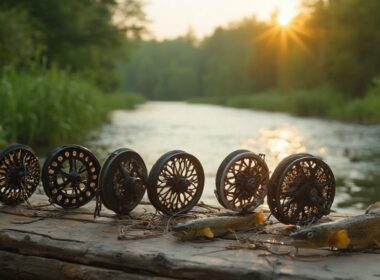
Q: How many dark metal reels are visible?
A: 6